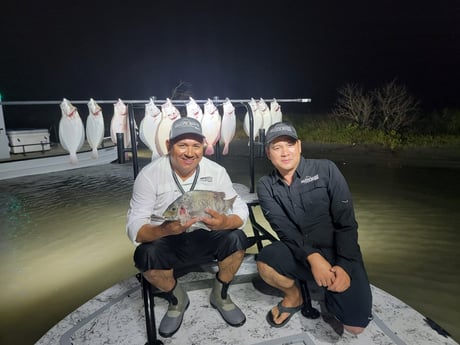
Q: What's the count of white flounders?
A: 11